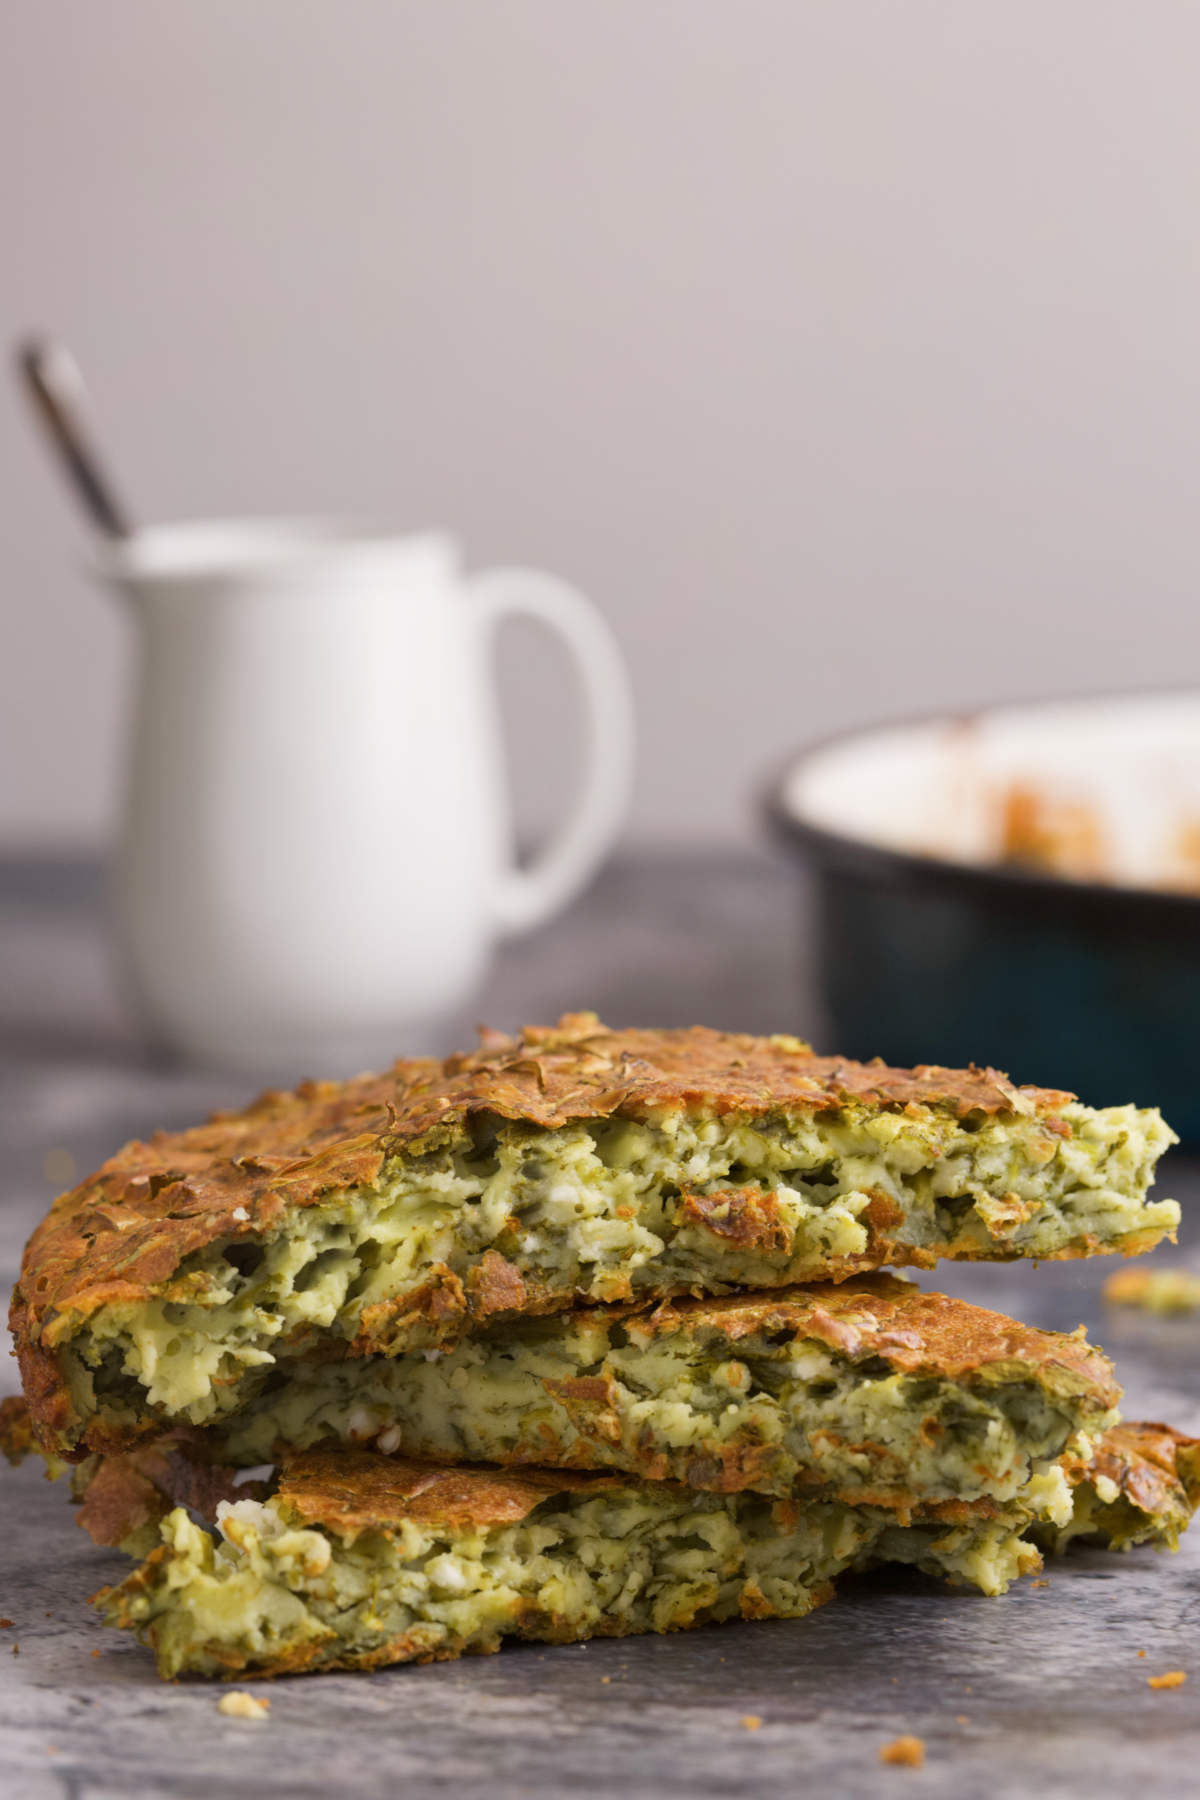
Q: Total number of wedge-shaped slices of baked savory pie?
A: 3